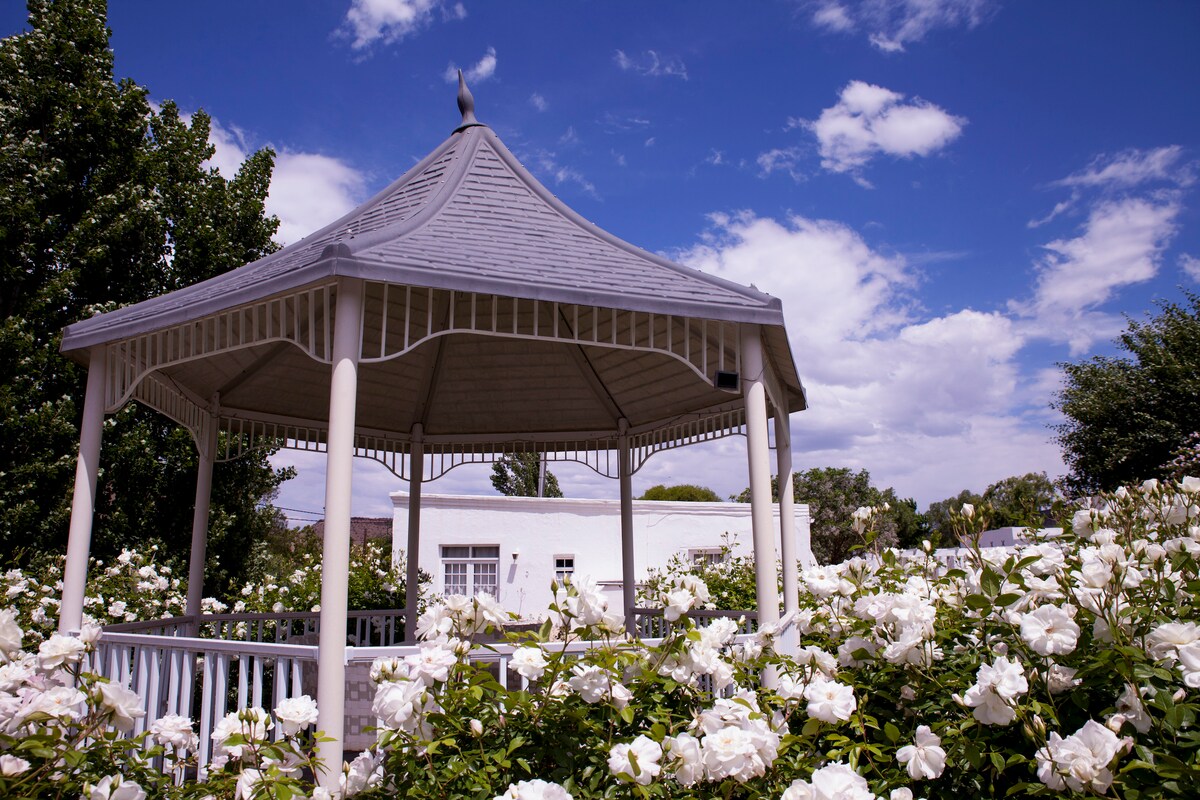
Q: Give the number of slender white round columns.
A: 7